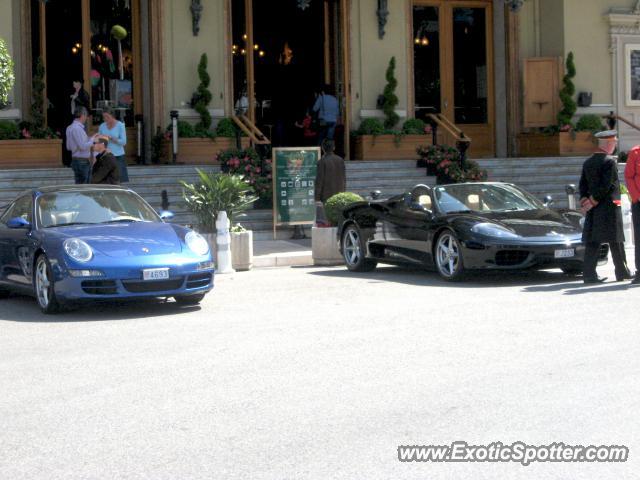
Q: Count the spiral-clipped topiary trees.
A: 4